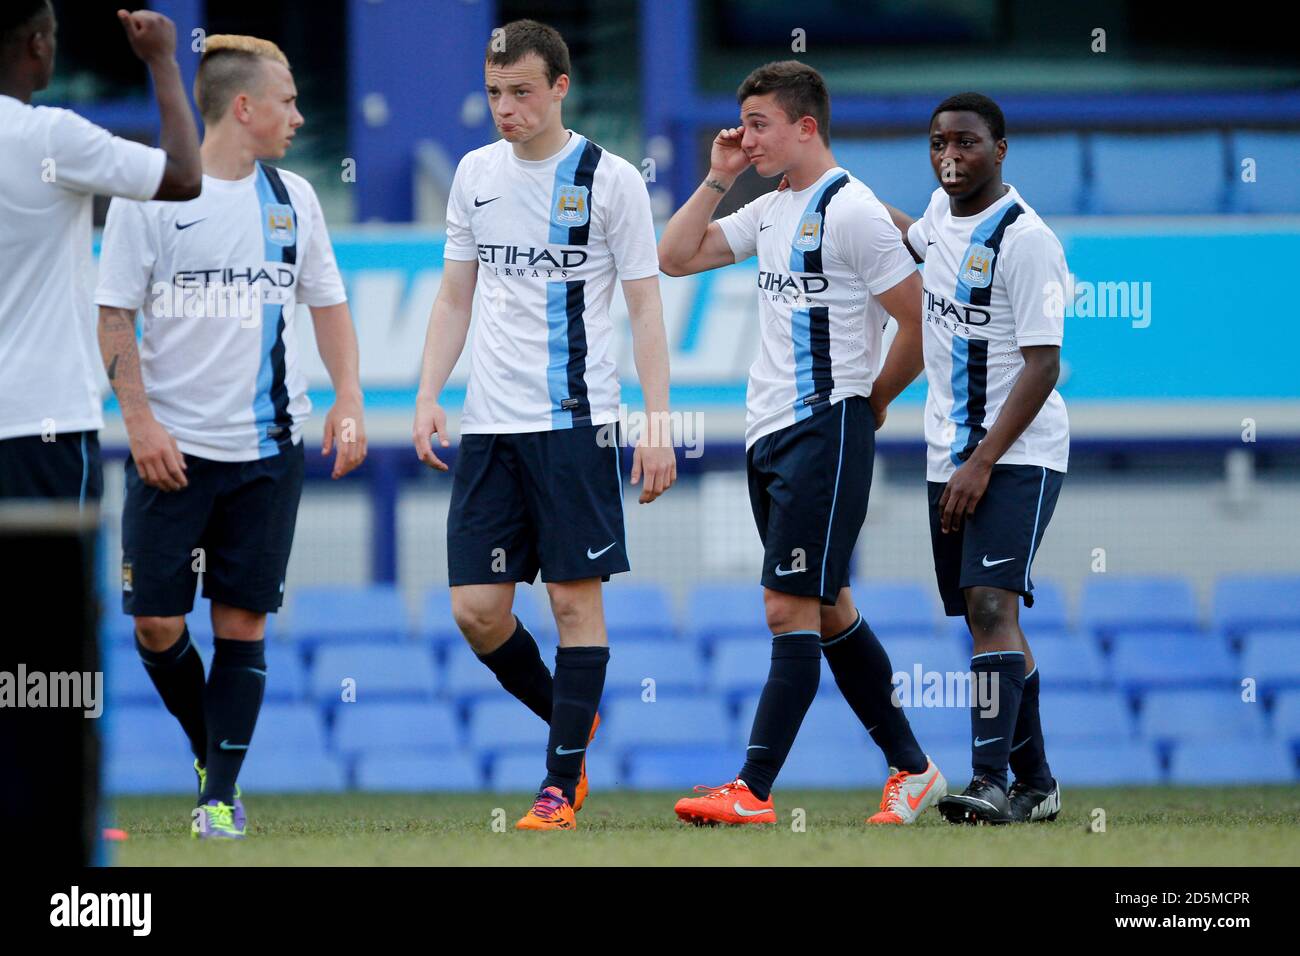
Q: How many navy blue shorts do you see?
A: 5